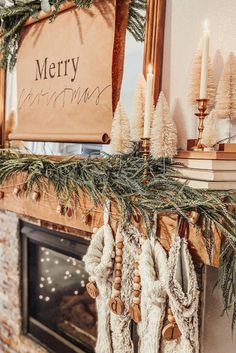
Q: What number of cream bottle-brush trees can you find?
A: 6